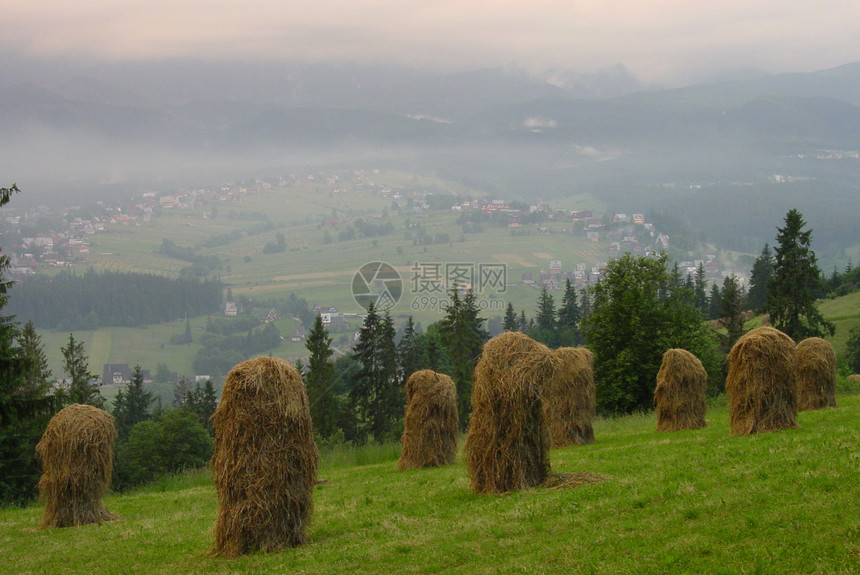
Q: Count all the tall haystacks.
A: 8